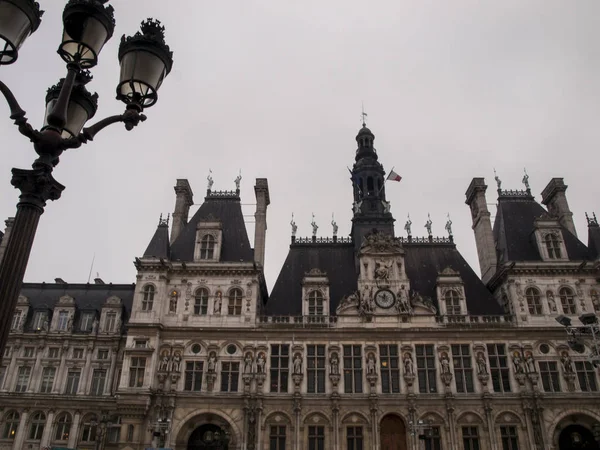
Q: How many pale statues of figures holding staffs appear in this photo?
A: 10